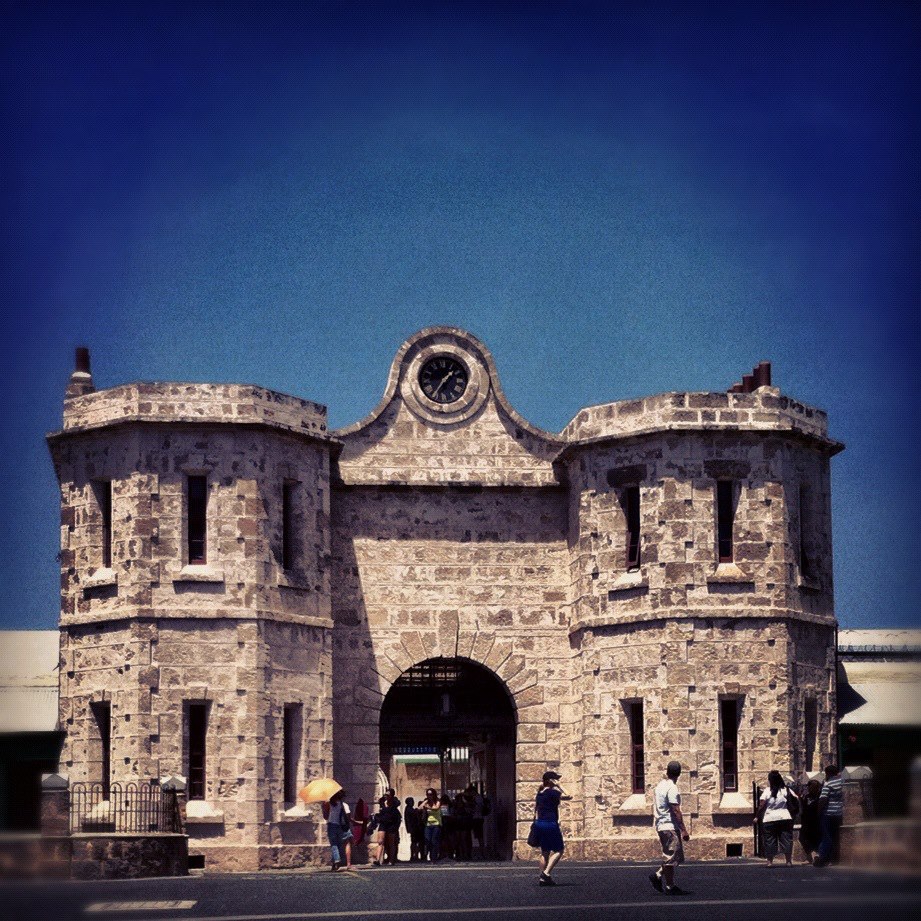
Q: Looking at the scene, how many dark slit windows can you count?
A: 12